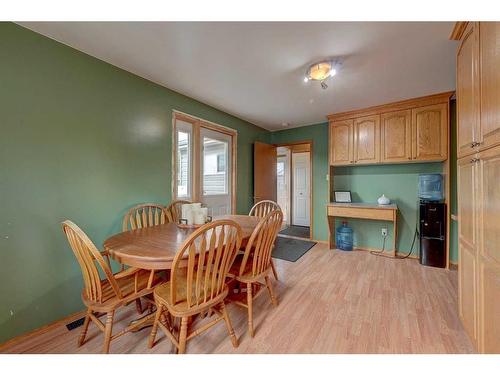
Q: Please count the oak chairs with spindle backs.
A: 6